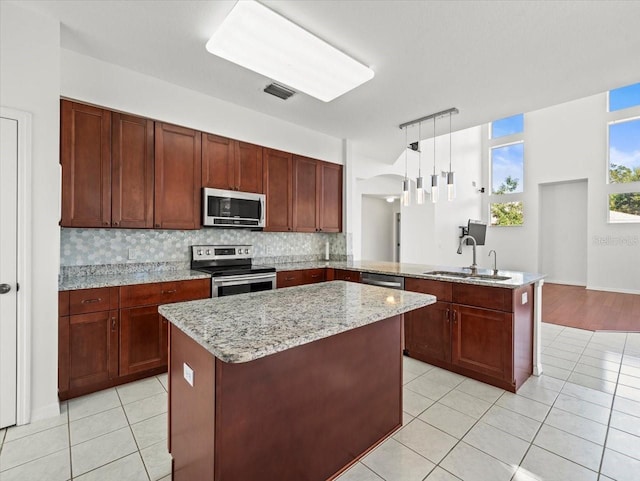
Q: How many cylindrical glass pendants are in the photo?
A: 4